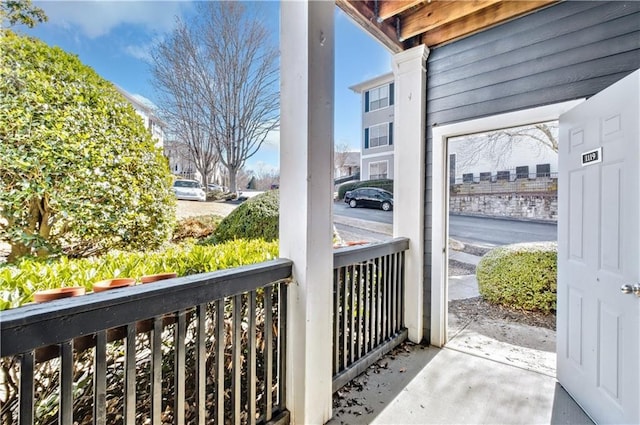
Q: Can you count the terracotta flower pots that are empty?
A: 3